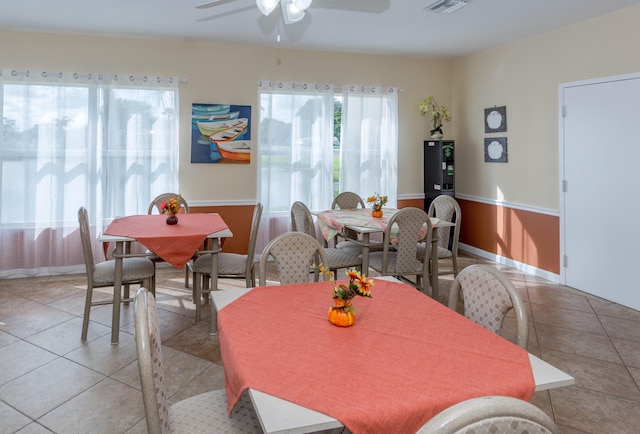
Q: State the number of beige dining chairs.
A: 11